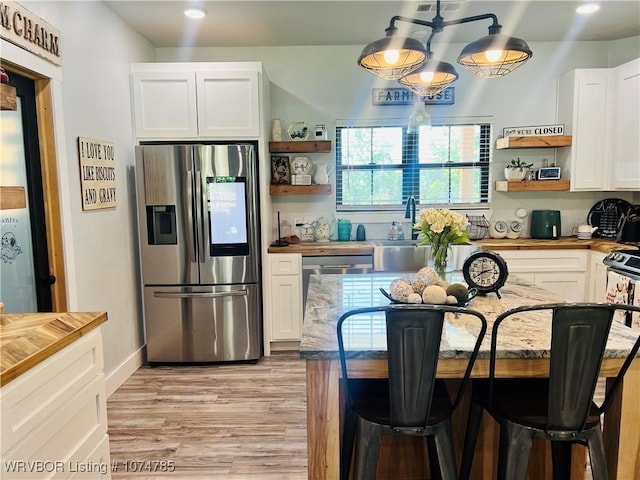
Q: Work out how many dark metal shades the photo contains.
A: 3